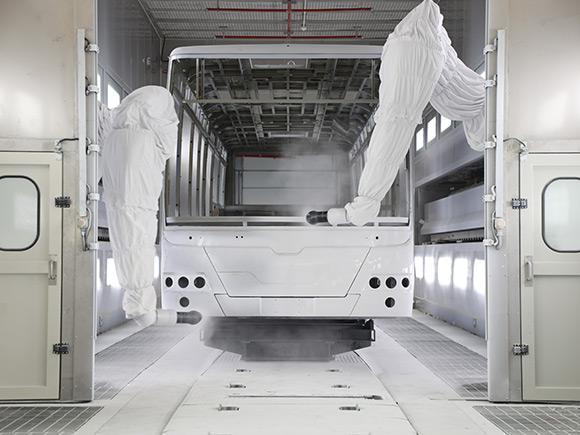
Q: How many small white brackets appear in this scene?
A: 10